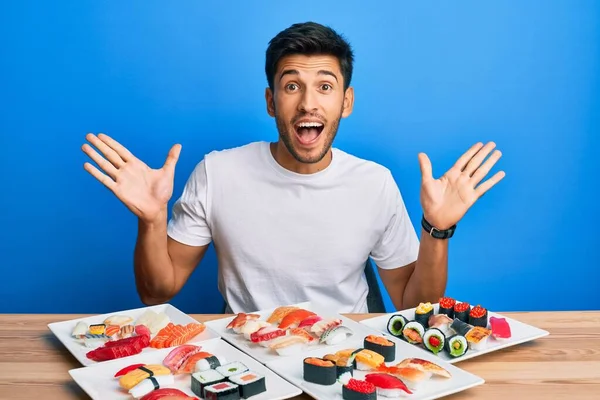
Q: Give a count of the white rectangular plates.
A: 5